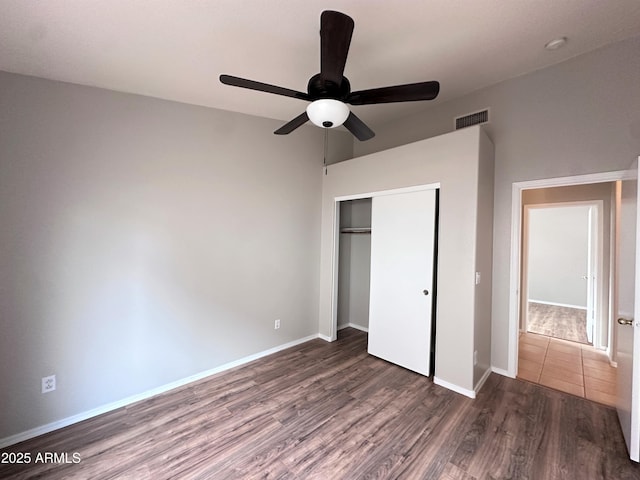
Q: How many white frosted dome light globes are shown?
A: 1